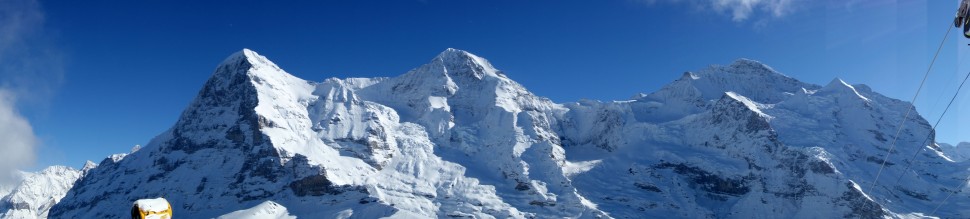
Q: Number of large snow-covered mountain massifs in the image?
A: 3